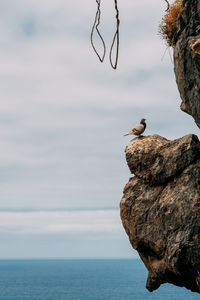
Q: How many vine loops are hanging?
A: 2